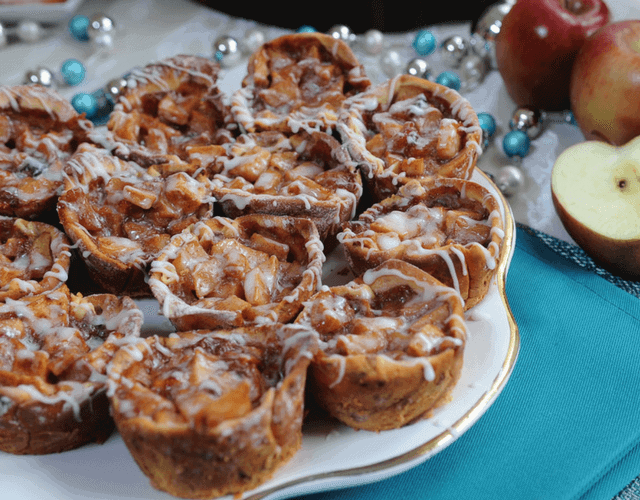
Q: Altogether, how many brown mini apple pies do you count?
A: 12